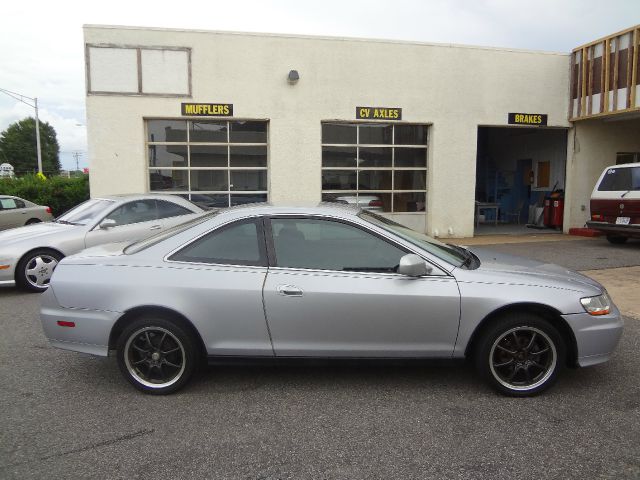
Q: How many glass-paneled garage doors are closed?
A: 2